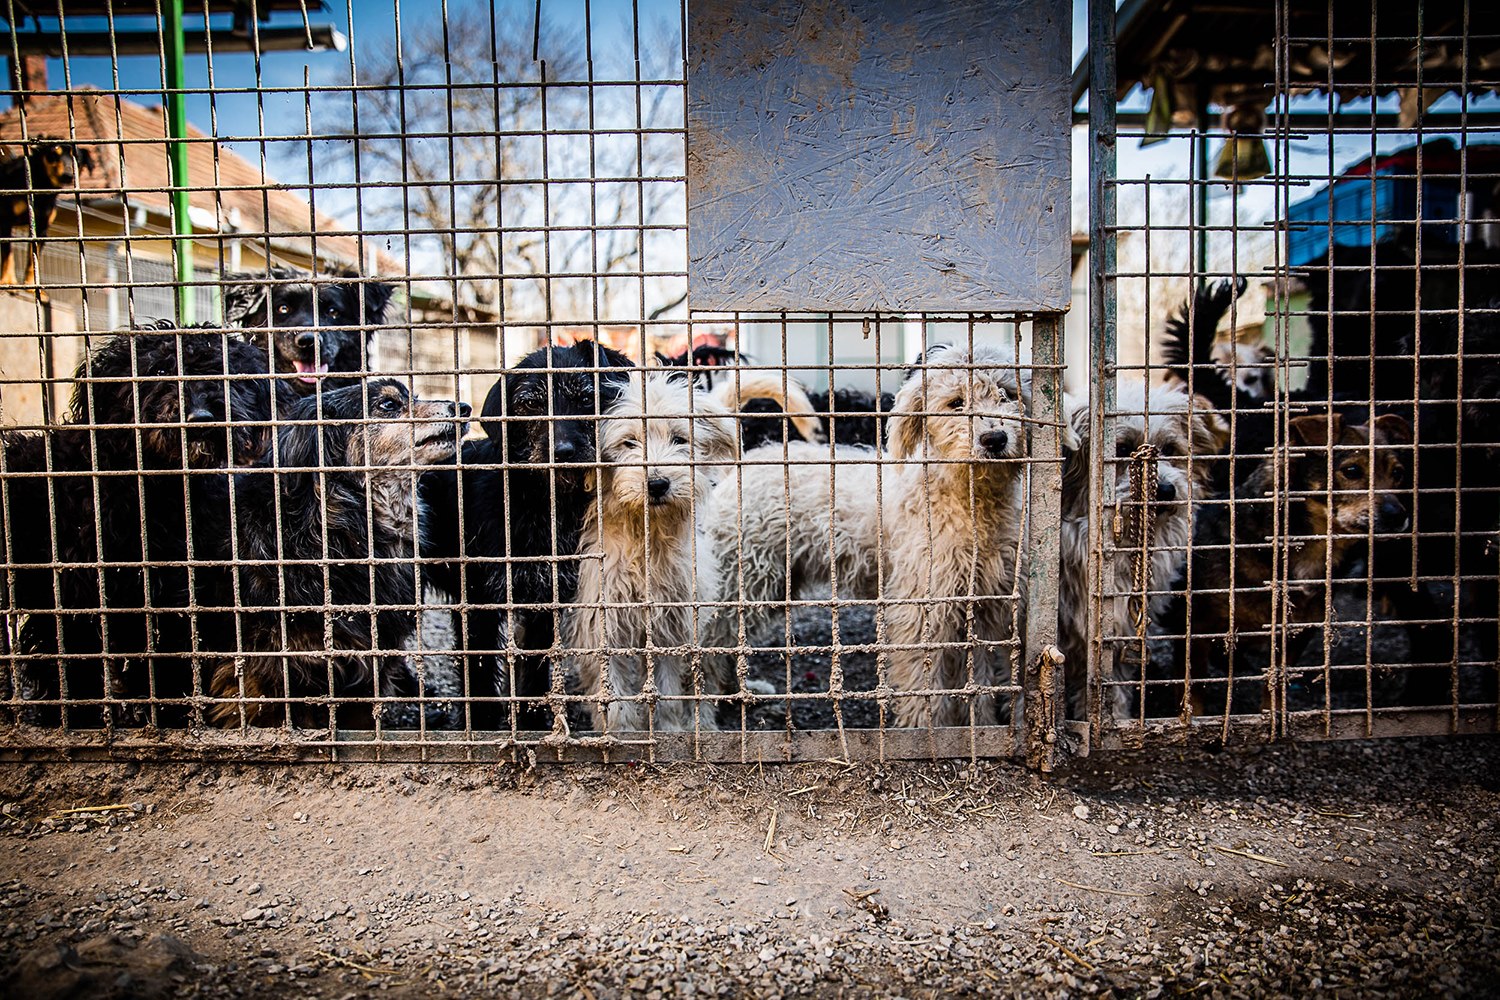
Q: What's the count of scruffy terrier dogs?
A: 3